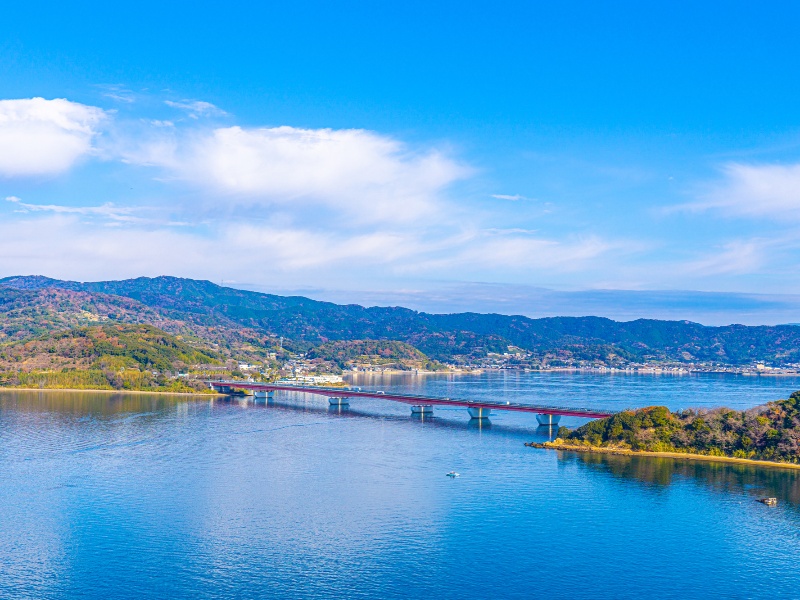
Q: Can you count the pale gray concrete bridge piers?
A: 5